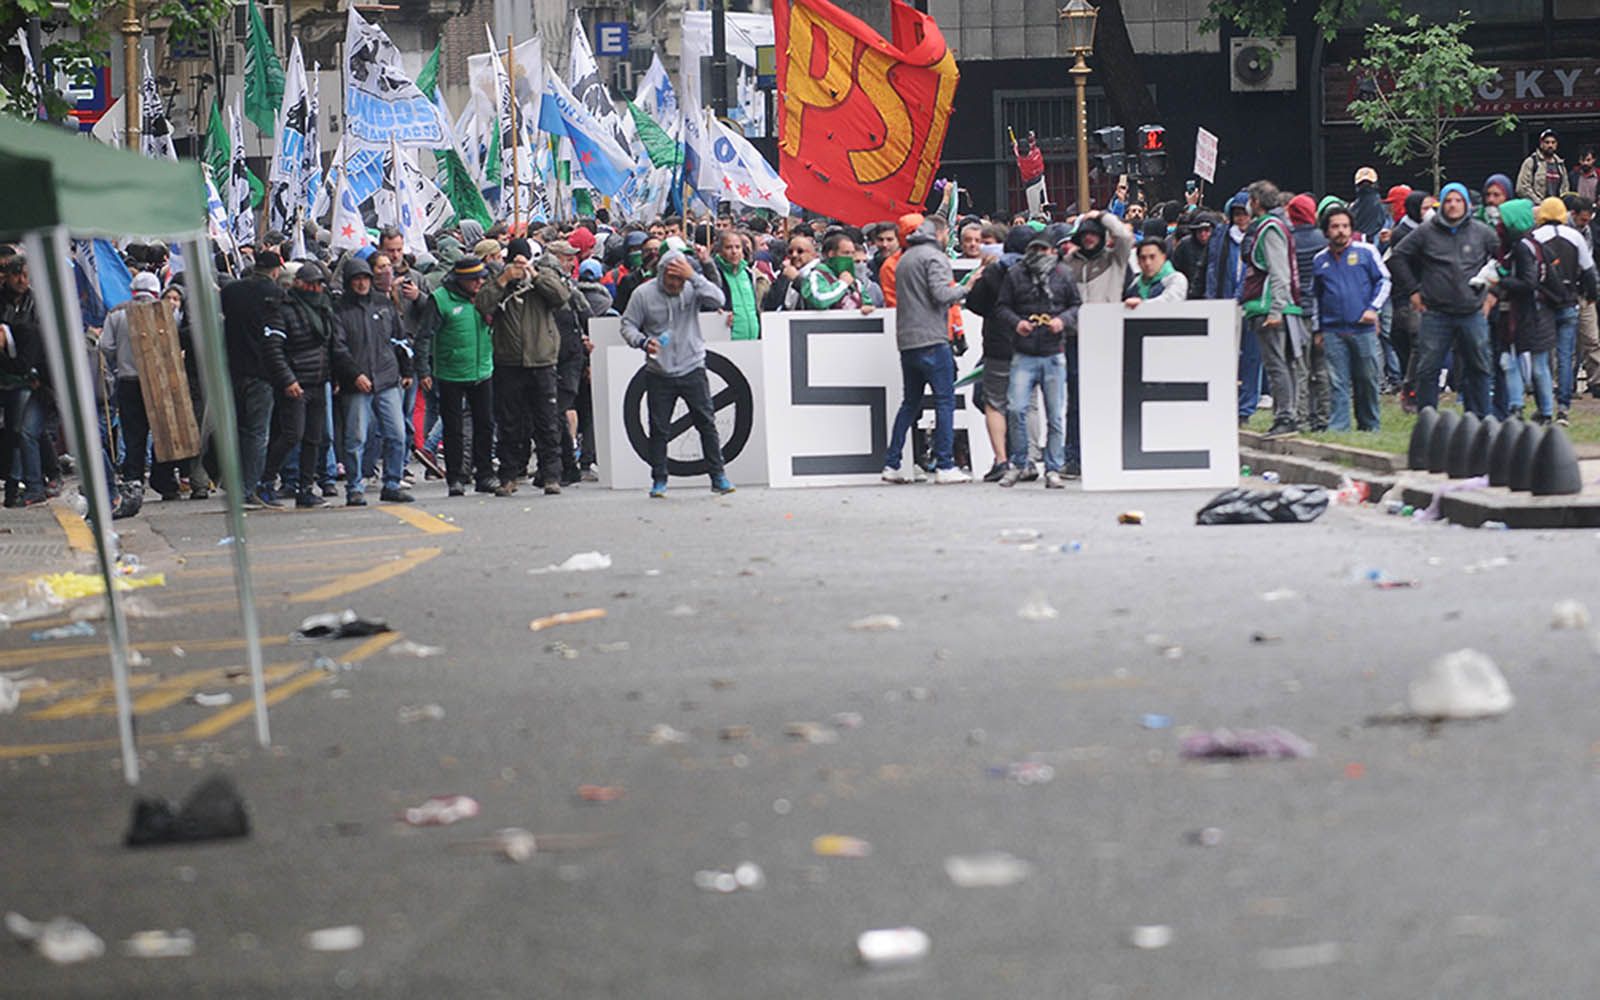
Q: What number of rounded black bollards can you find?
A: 7